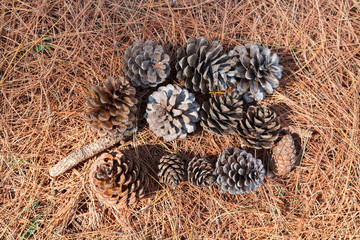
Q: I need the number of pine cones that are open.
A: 11